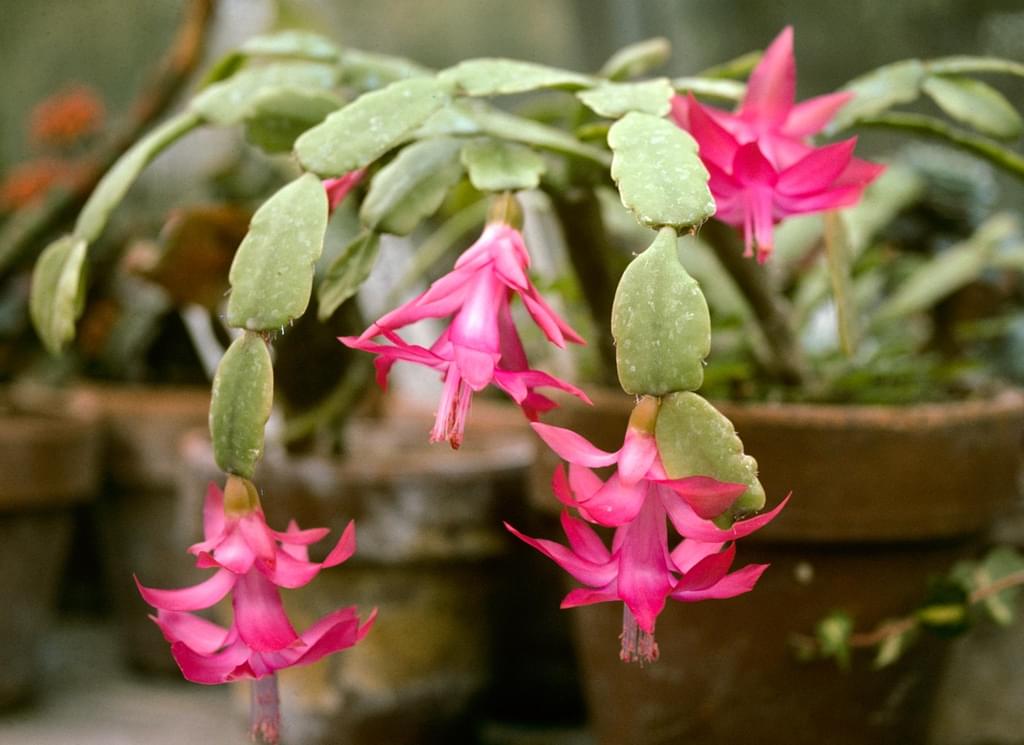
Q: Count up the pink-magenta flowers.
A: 4